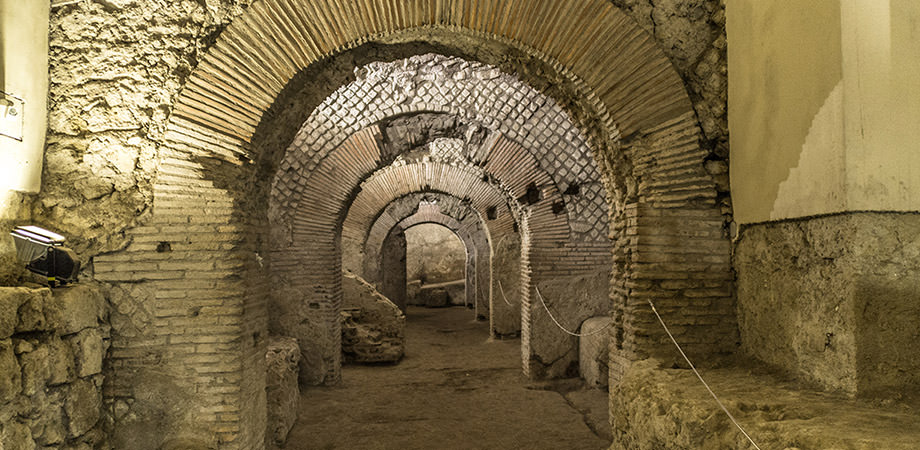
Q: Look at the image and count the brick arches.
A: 5